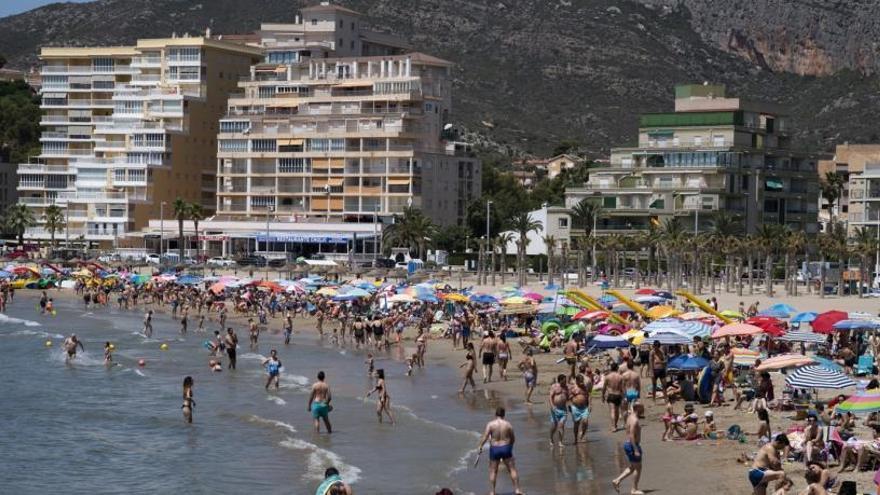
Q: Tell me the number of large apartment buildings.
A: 3